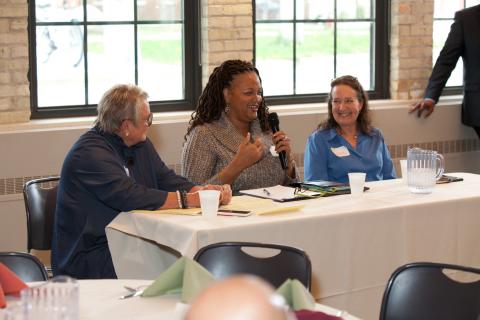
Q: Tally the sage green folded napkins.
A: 2